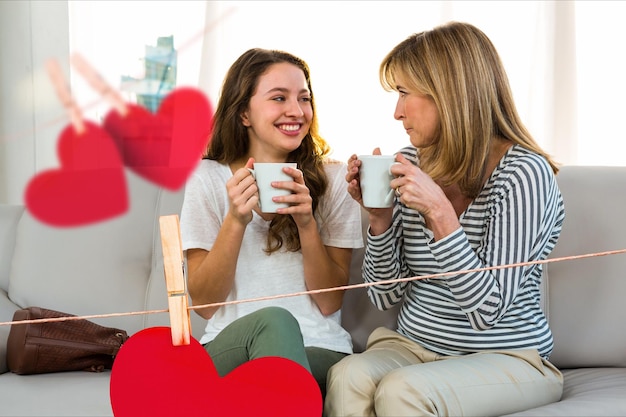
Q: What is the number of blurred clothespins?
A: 2